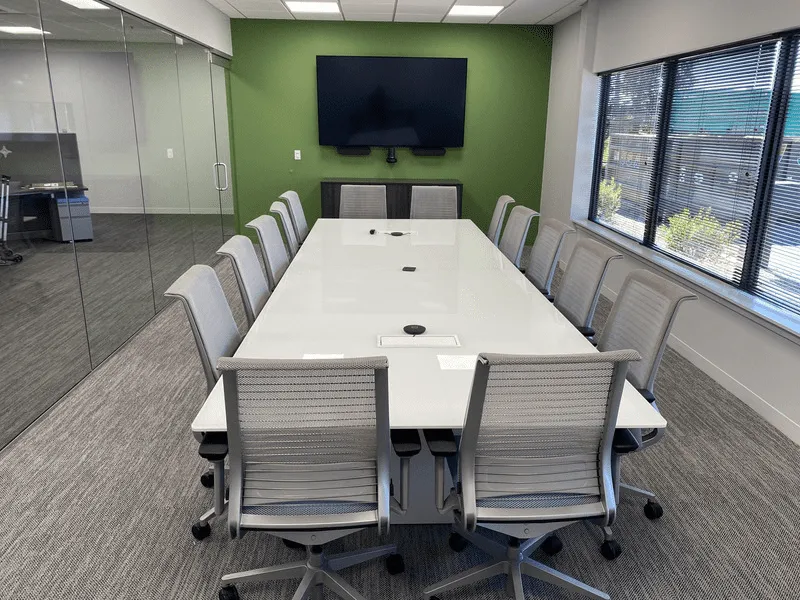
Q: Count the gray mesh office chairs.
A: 14